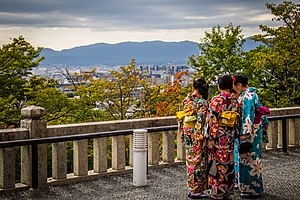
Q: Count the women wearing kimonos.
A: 3